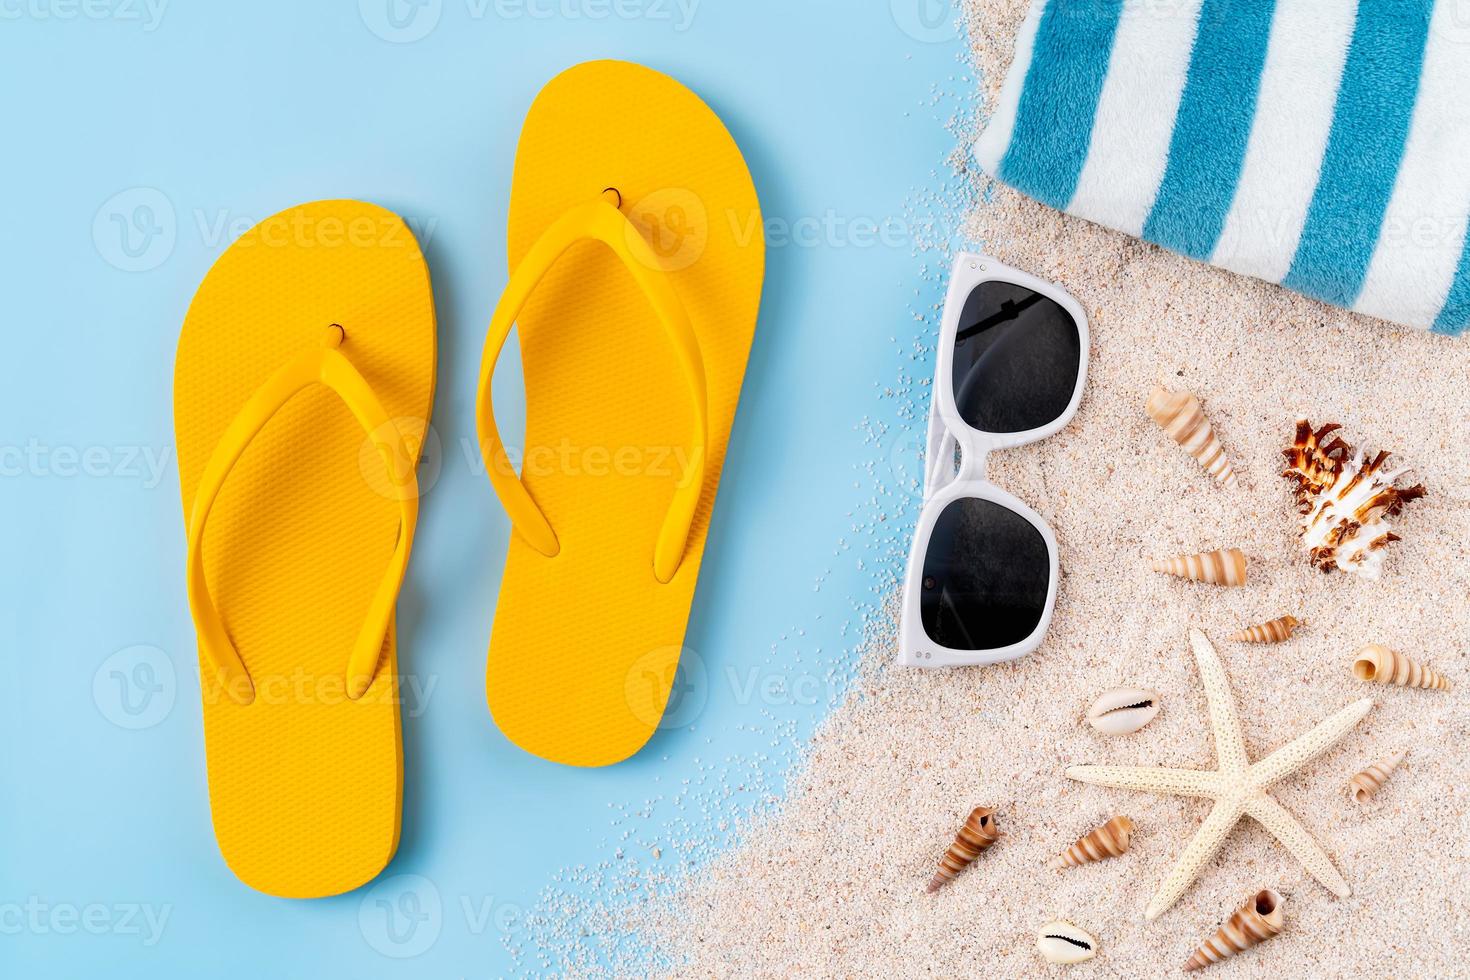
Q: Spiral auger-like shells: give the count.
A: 8